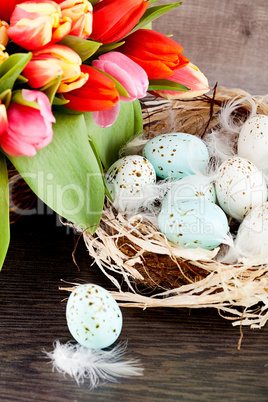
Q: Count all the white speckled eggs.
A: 4